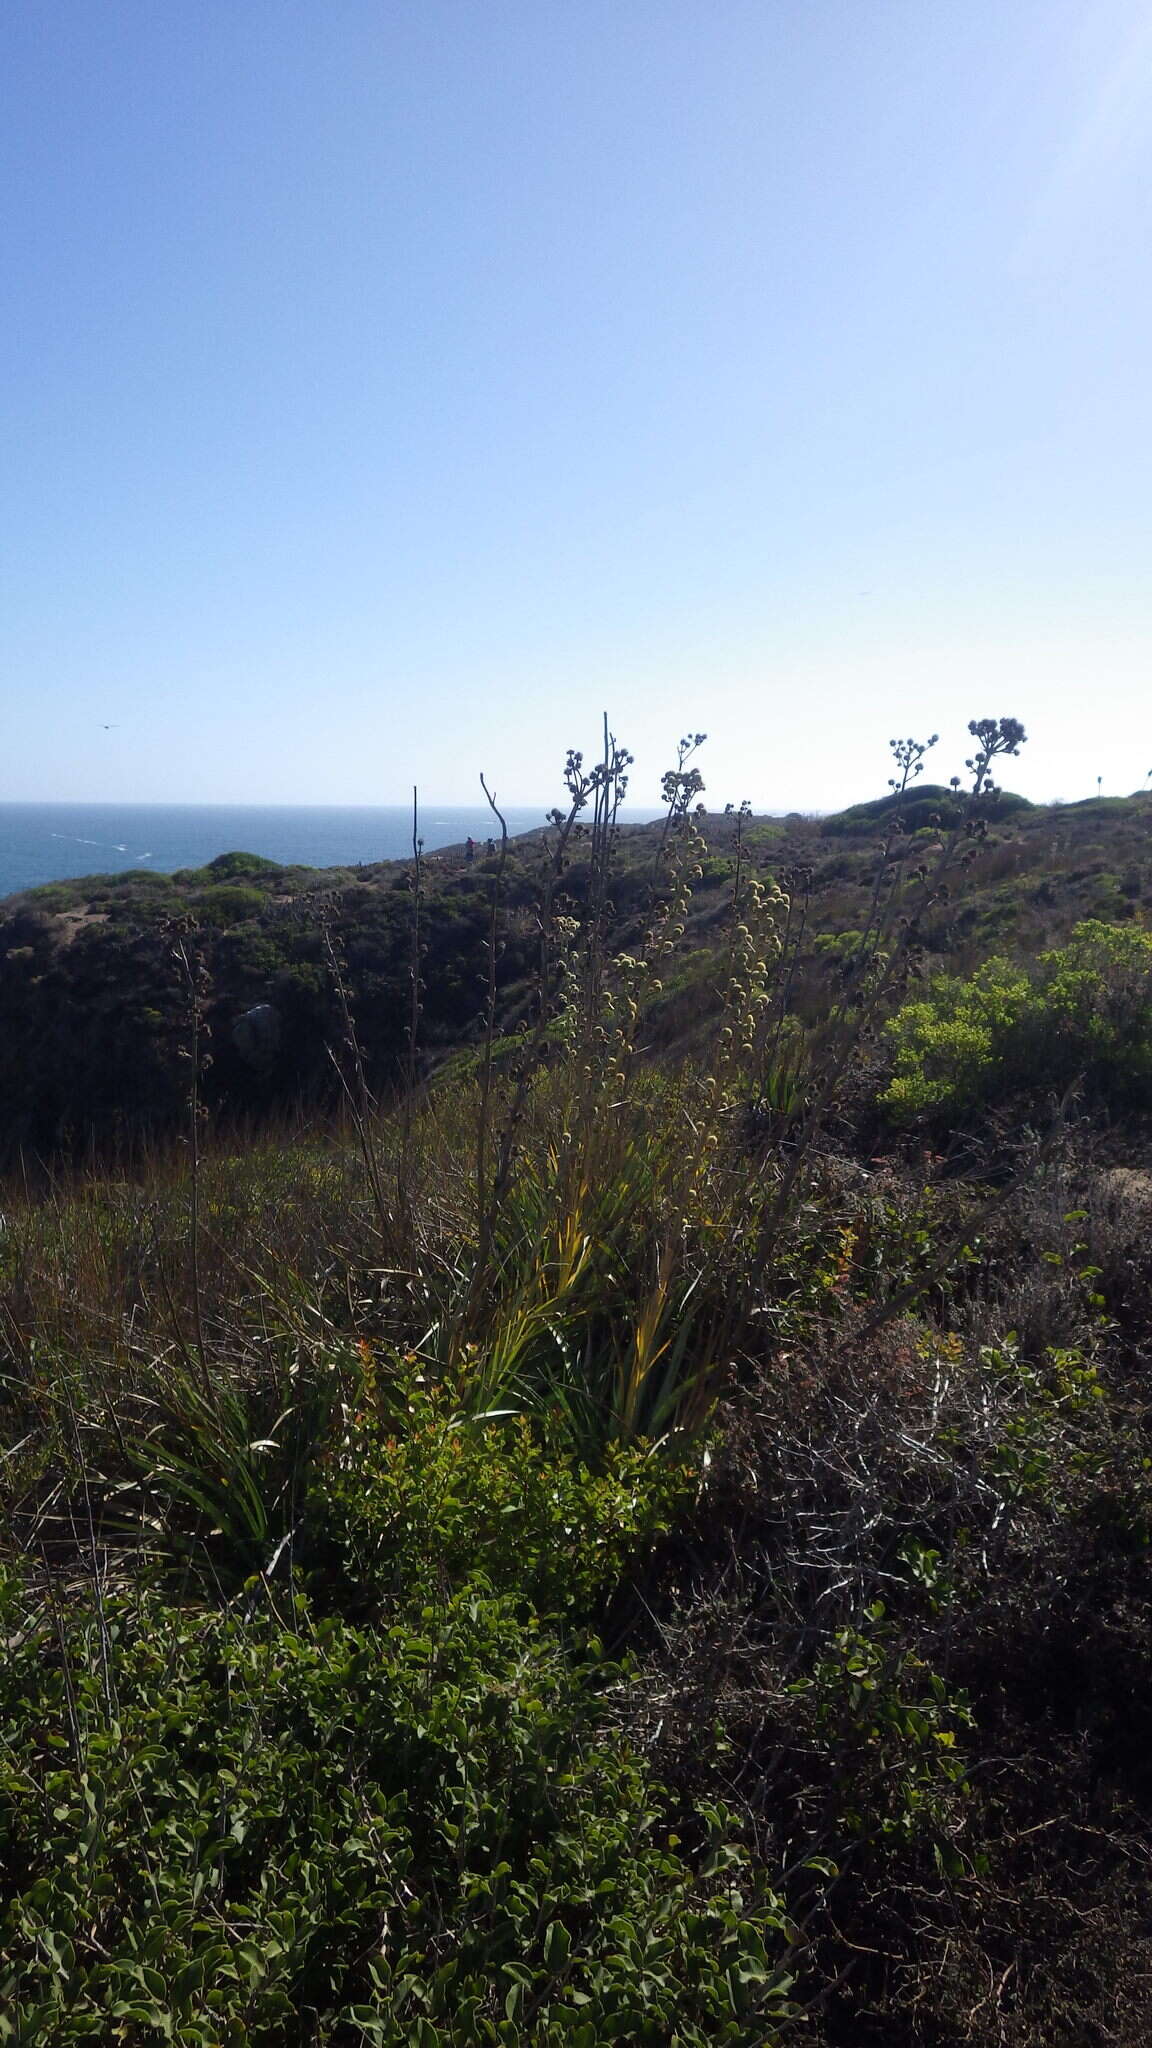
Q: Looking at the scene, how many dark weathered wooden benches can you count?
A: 0